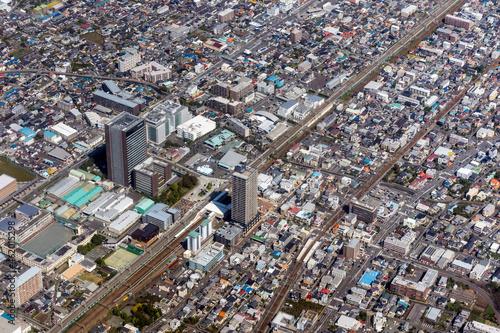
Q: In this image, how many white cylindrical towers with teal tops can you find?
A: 2